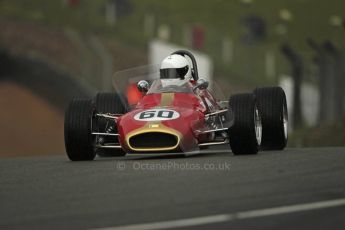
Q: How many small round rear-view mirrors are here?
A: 2